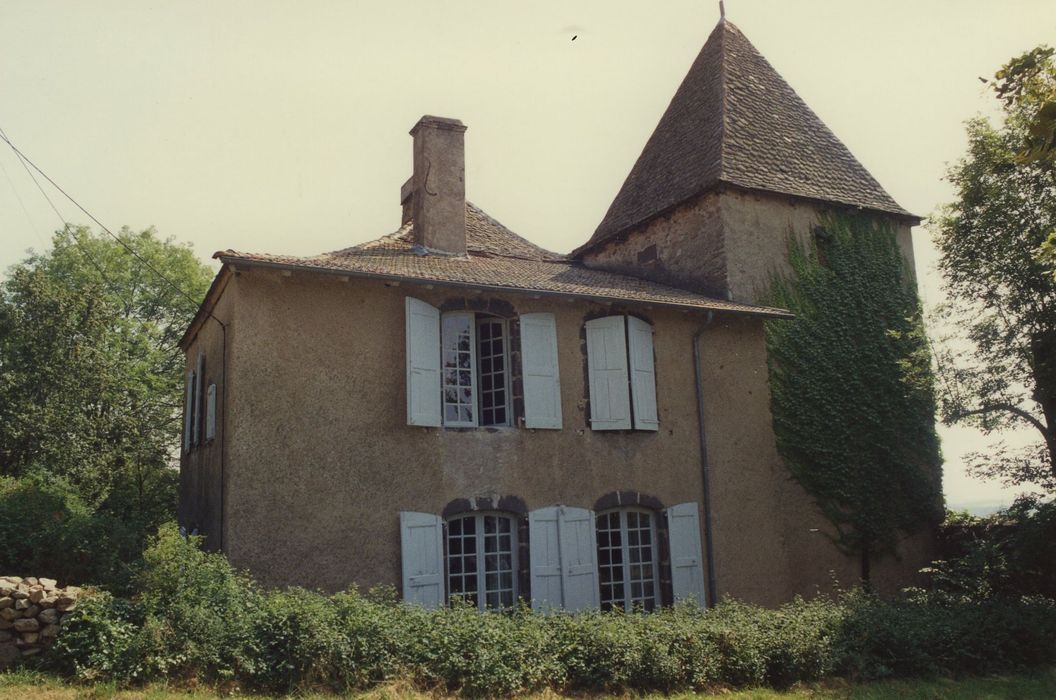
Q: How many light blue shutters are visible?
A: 11